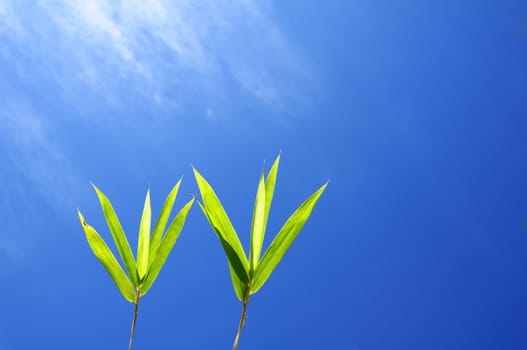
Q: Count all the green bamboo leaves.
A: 10